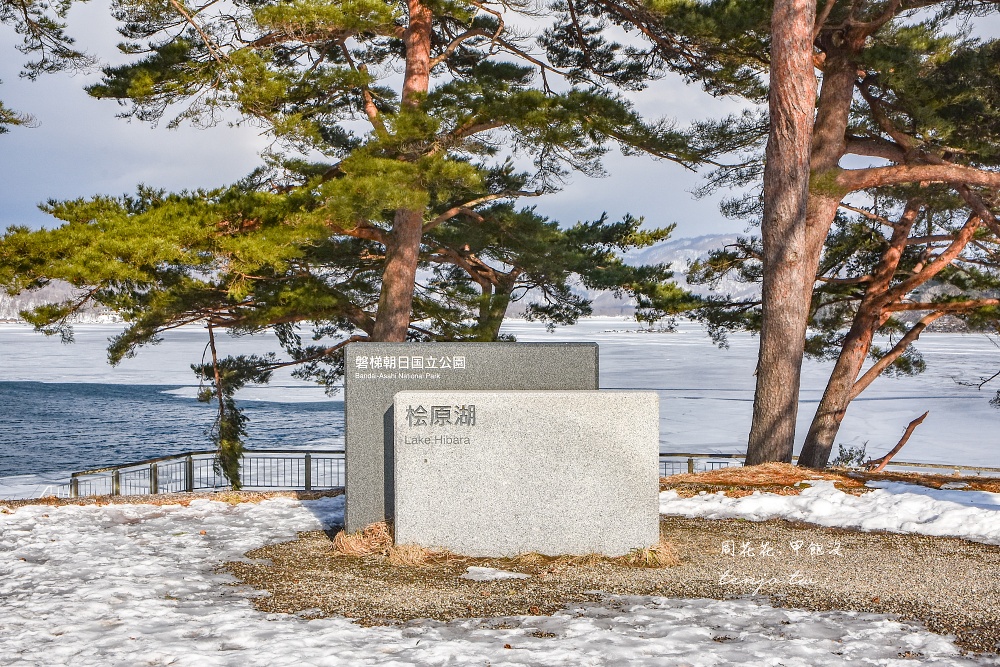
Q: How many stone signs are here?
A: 2